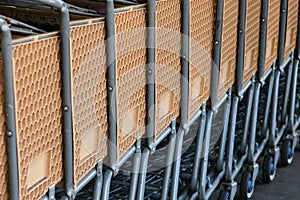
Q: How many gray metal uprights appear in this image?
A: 9